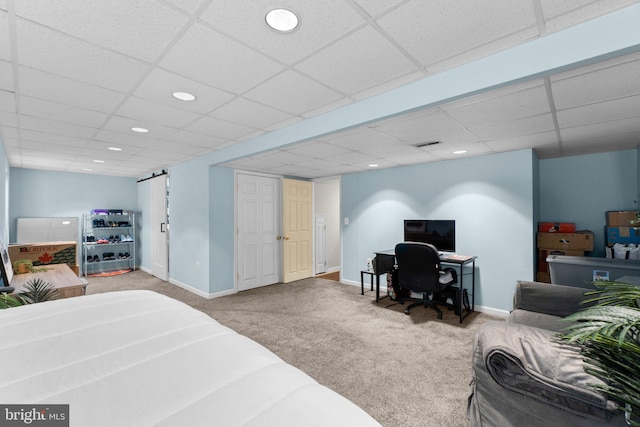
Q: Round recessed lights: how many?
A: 8